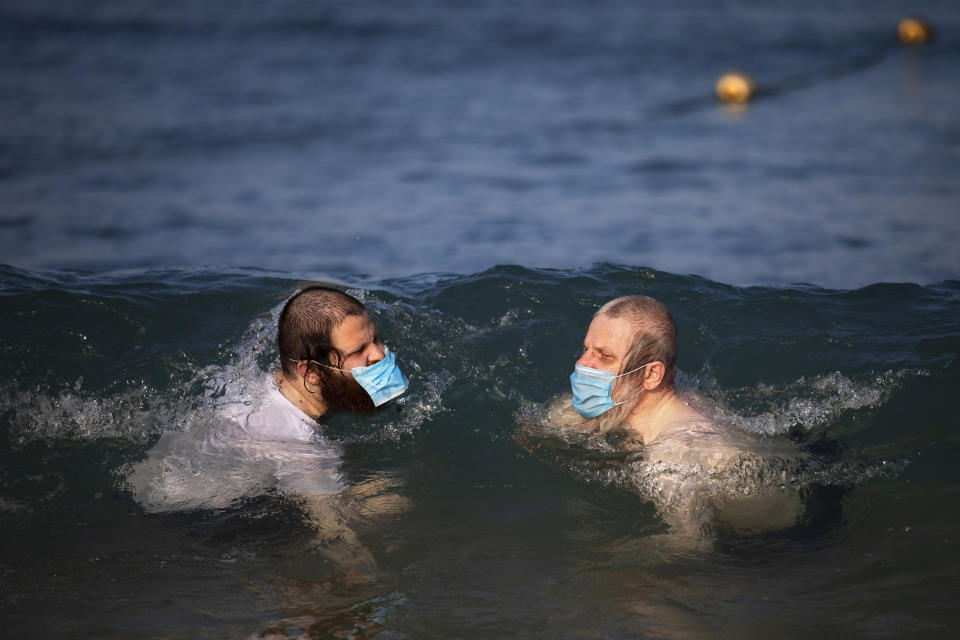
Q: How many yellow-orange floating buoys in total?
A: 2